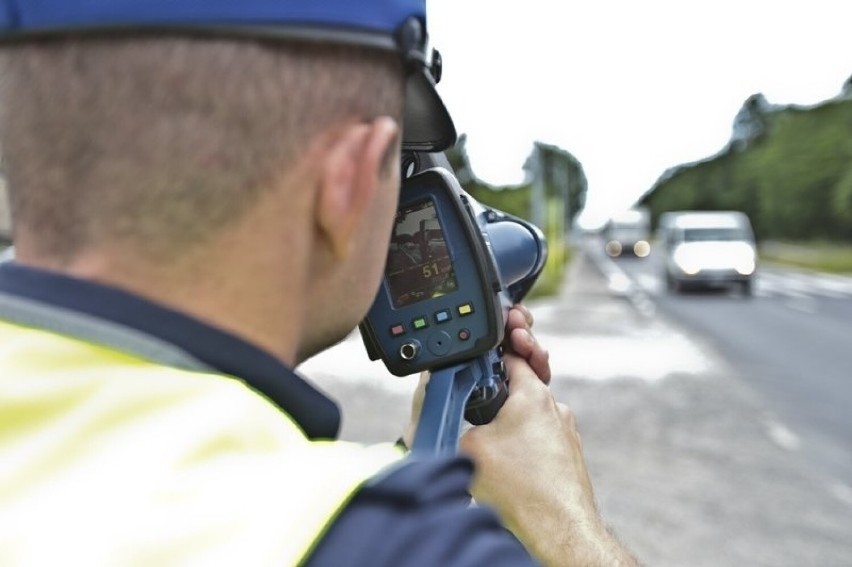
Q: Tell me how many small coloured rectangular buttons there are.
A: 4